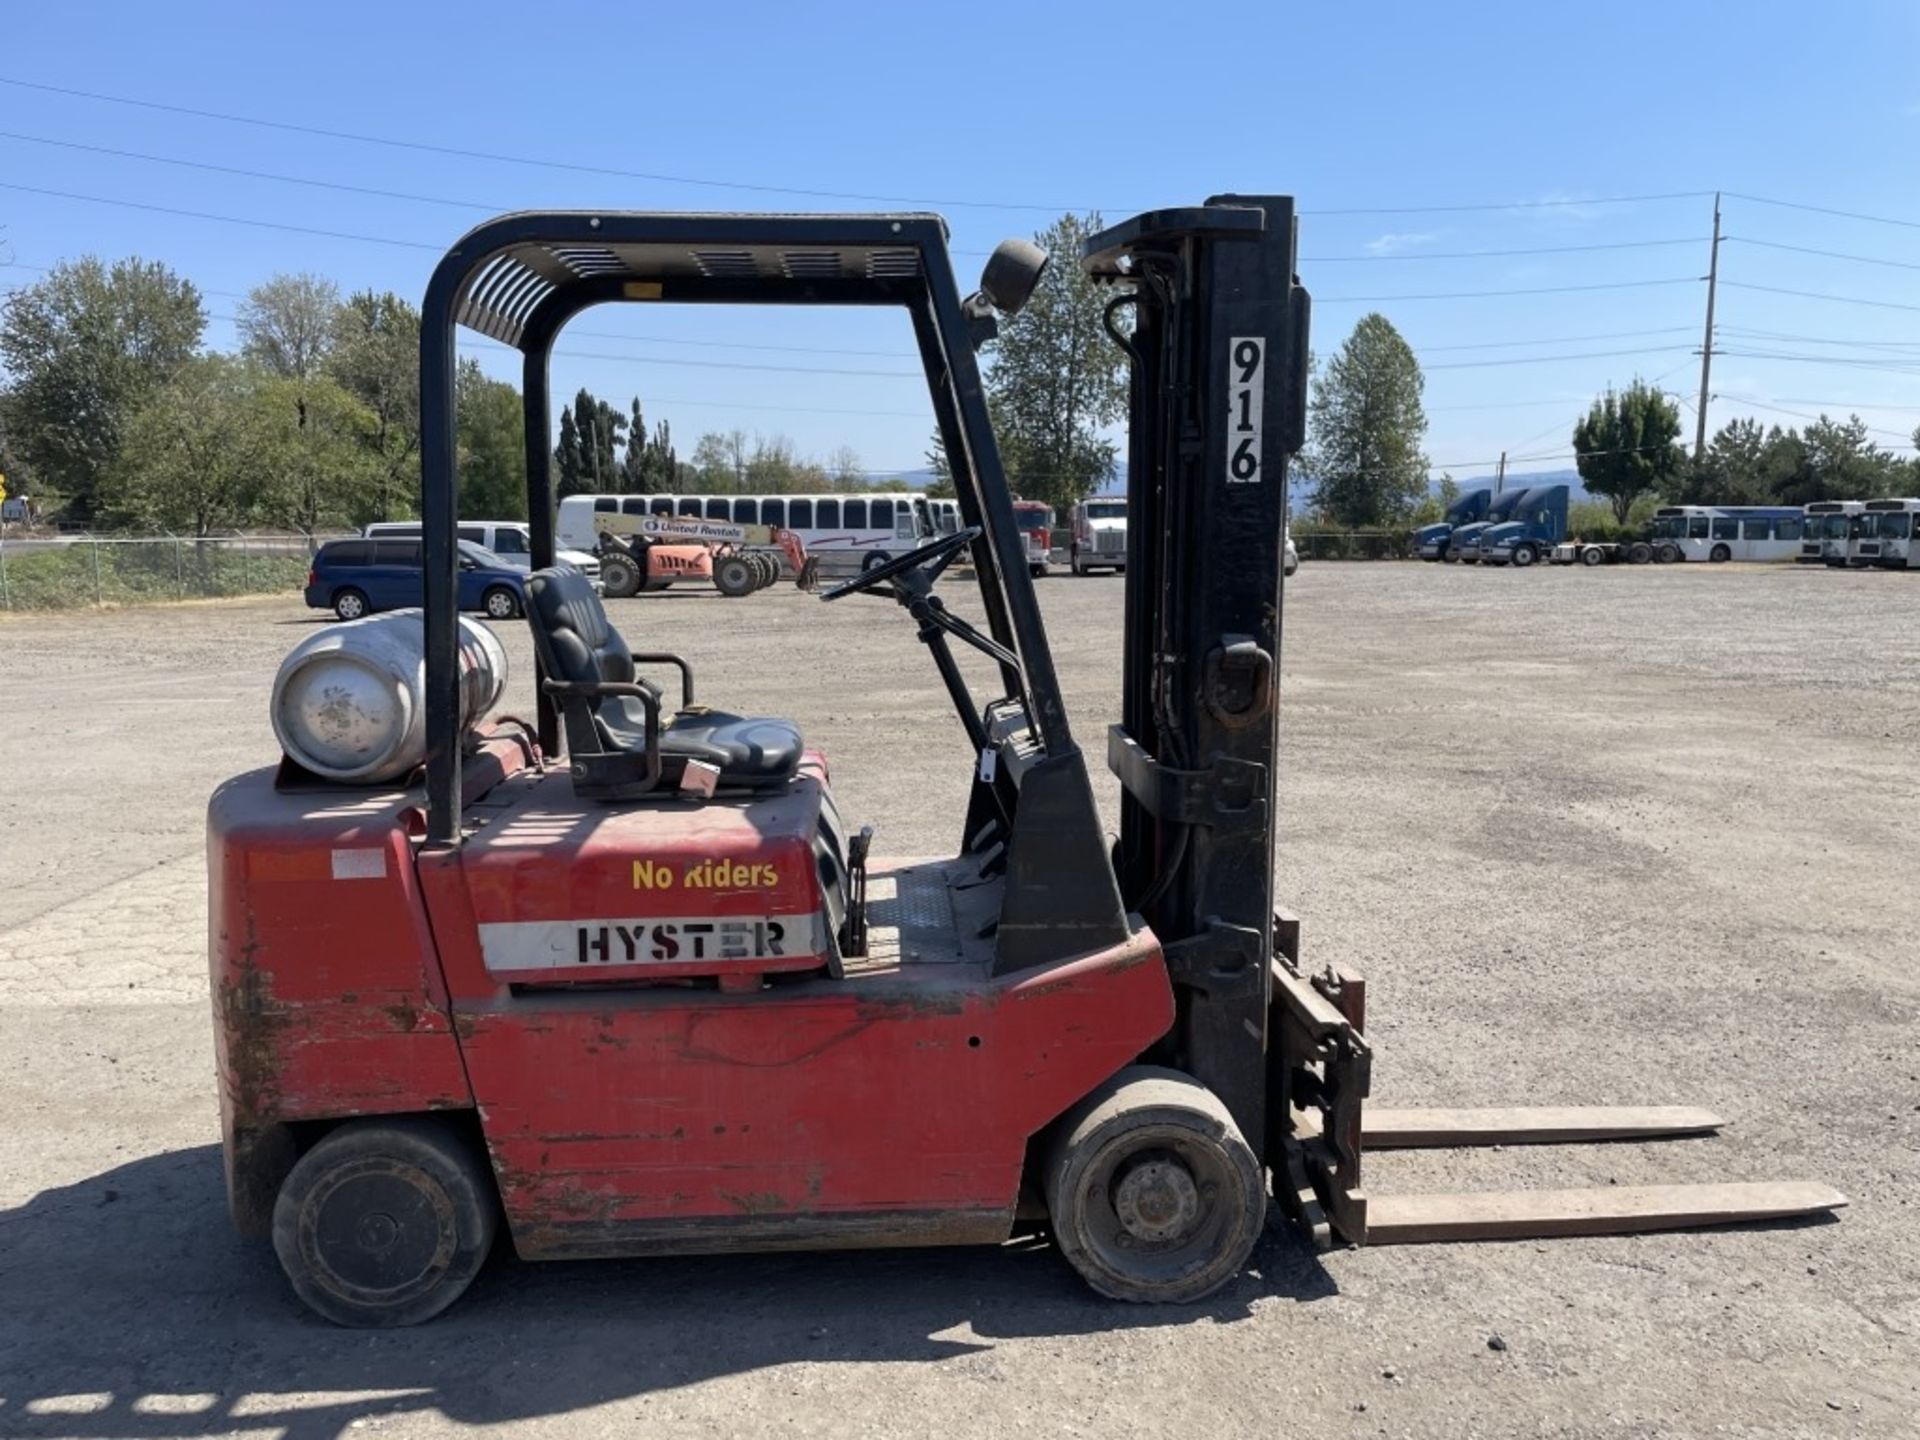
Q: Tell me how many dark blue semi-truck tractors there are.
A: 3